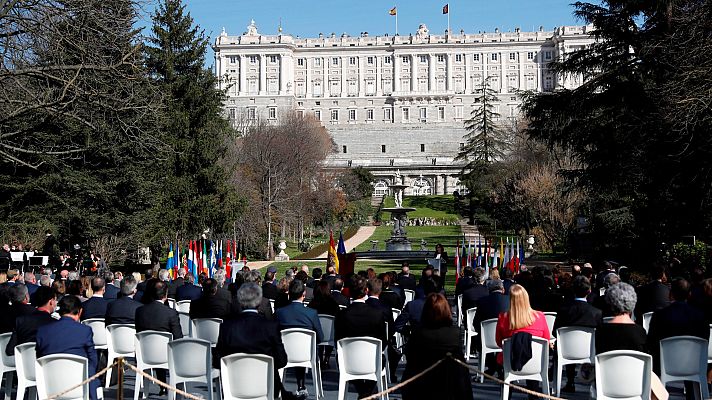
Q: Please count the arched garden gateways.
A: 3